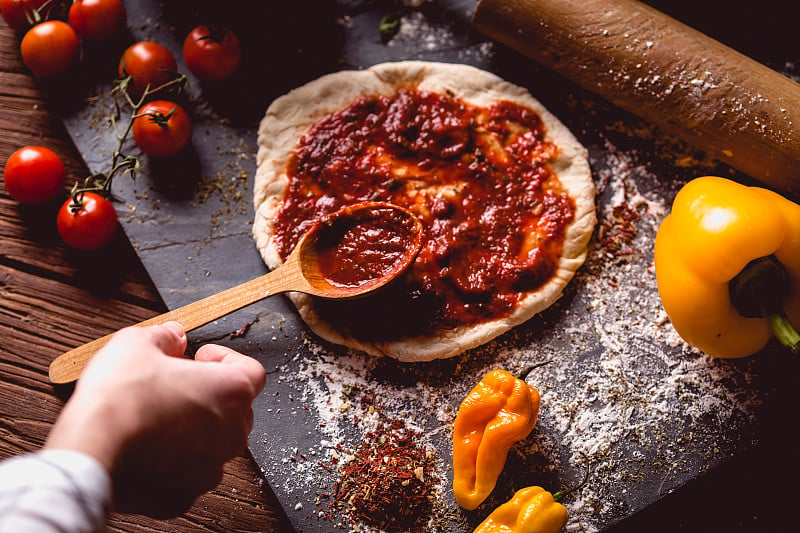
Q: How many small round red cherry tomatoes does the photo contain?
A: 8